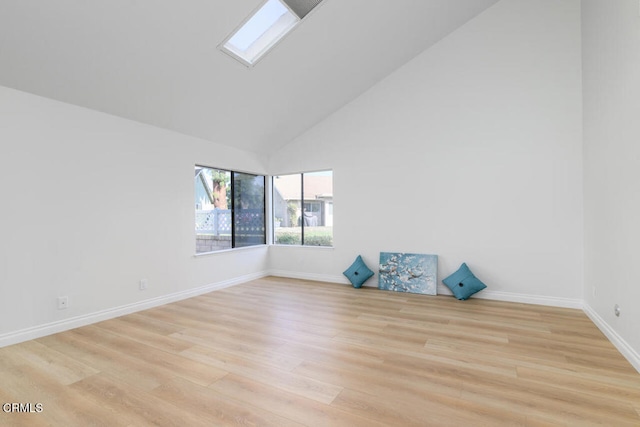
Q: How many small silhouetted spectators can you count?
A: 0